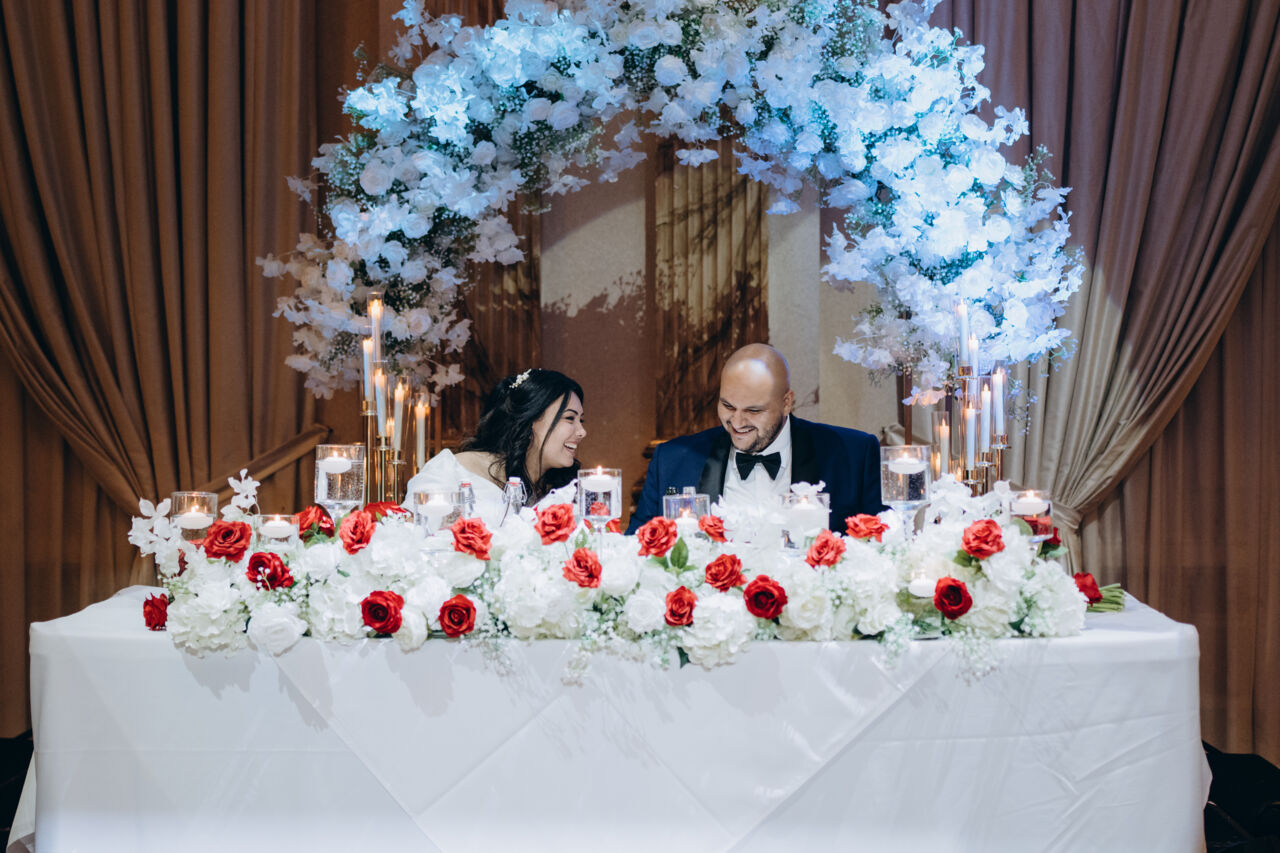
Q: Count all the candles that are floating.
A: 10